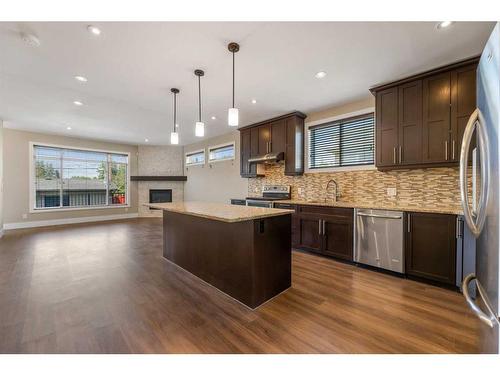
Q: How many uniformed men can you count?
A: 0